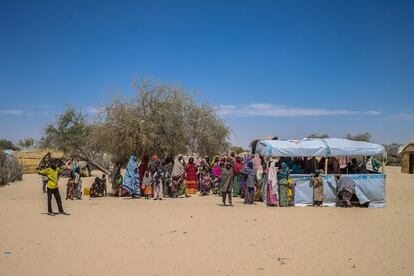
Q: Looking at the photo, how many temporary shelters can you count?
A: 1